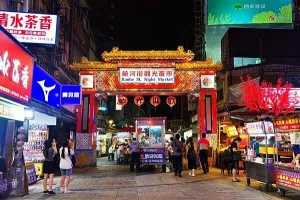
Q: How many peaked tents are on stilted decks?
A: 0